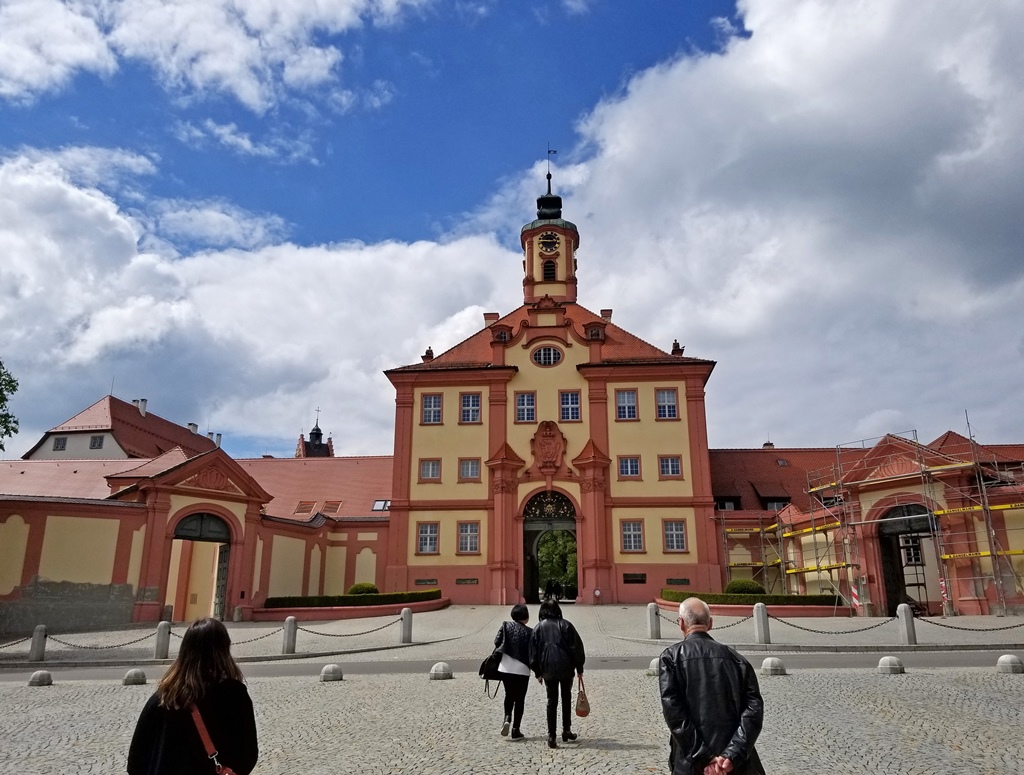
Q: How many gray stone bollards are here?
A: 15